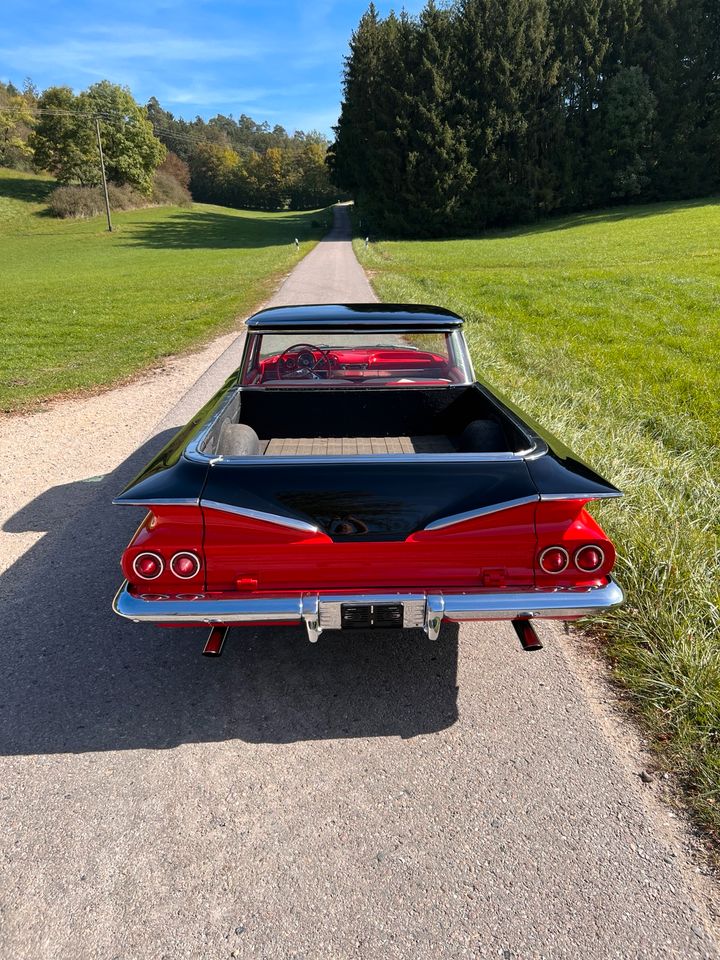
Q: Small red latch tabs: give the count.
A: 2